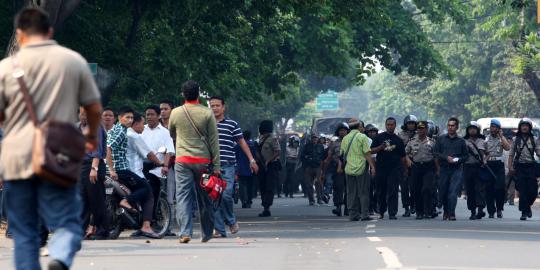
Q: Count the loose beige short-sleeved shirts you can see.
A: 1